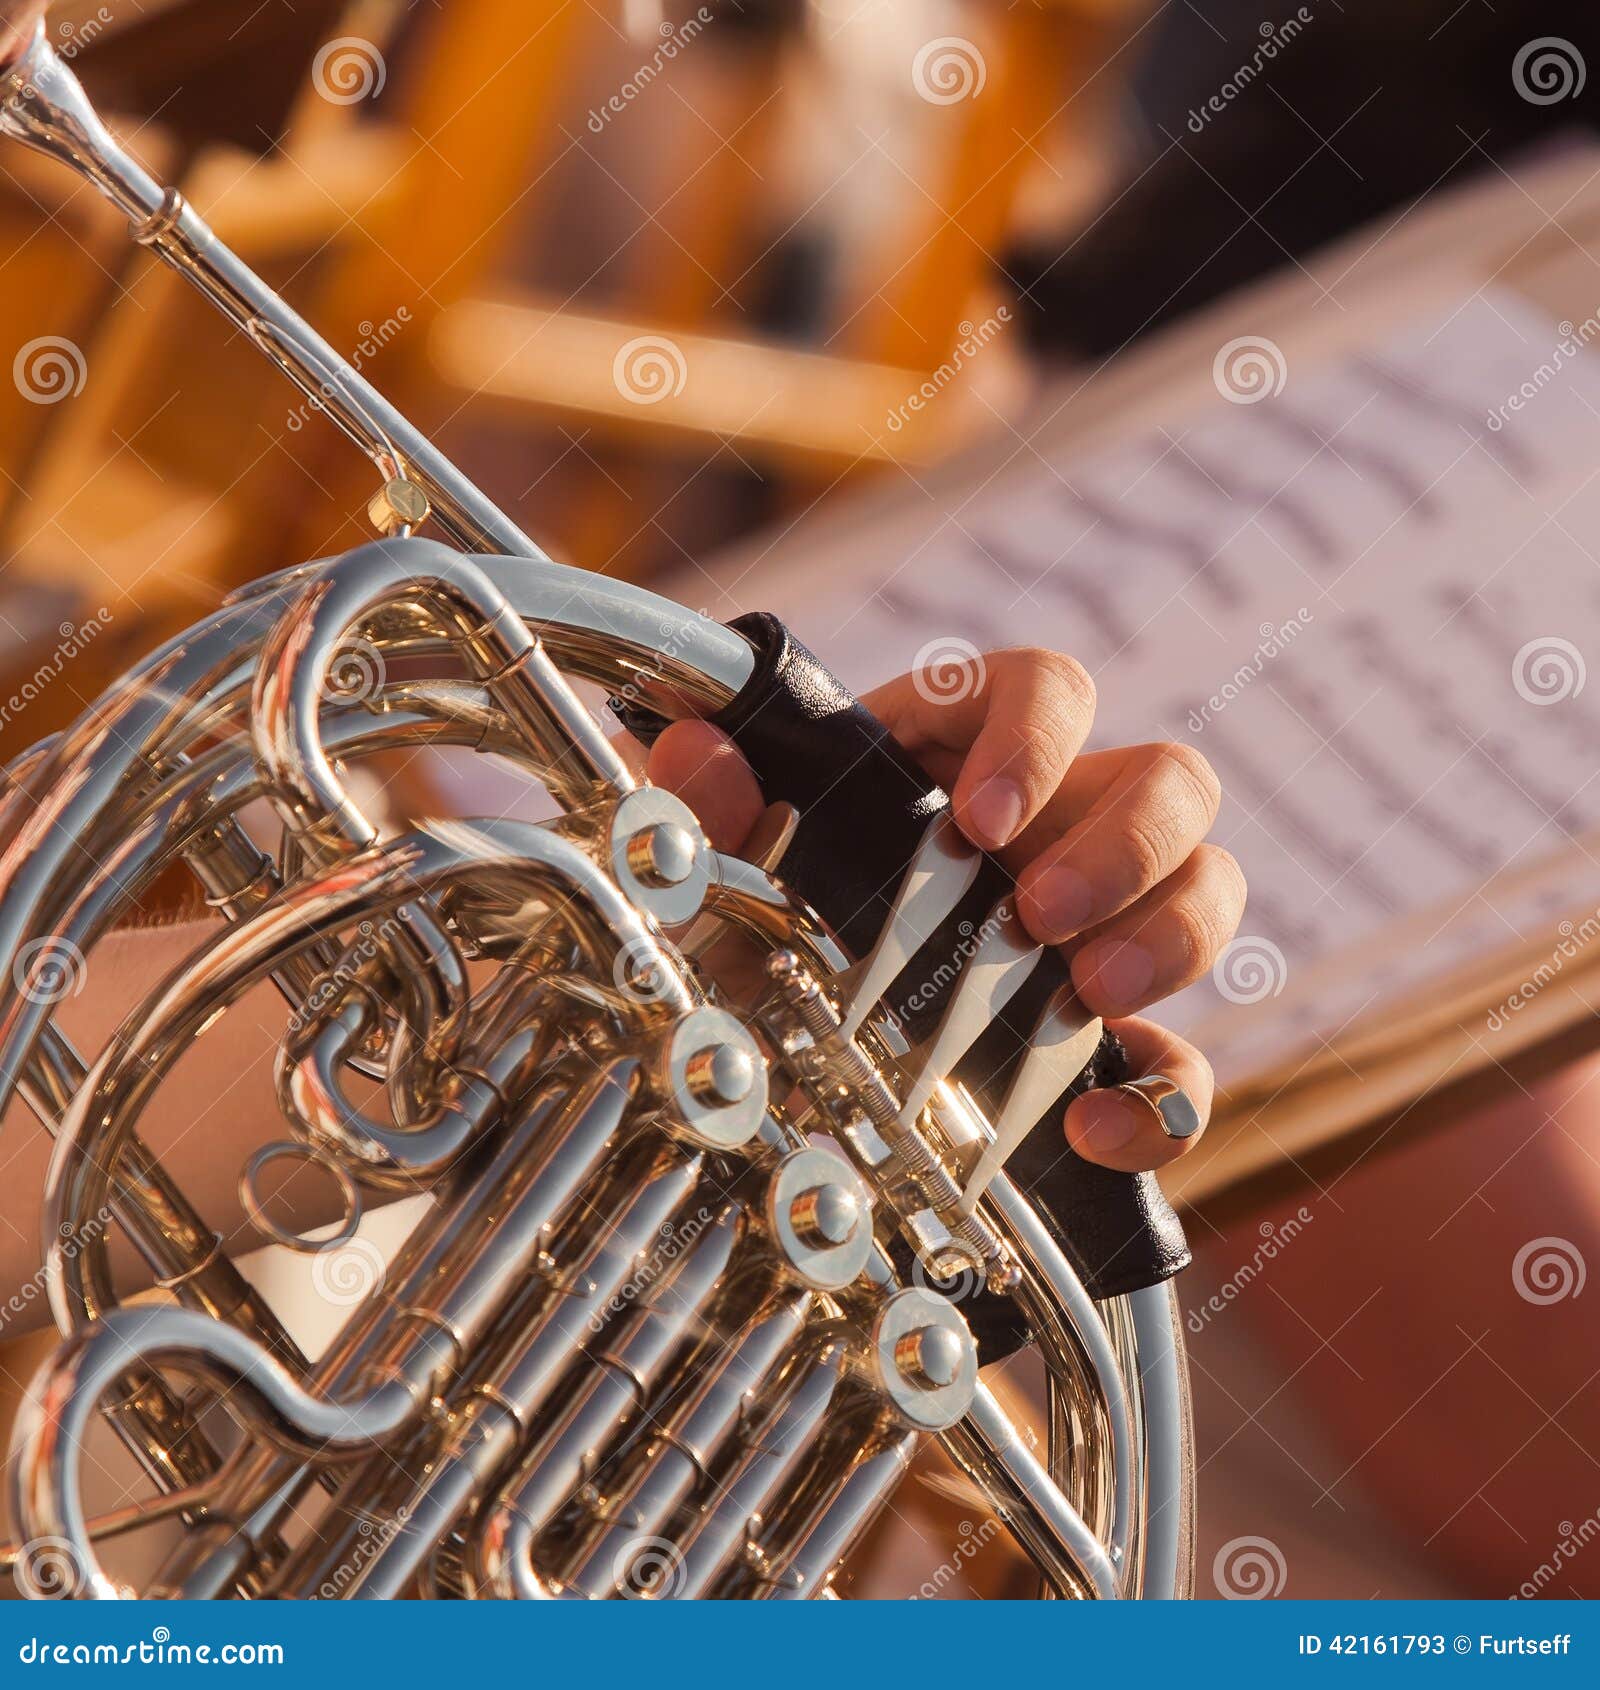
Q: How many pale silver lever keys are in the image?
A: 3